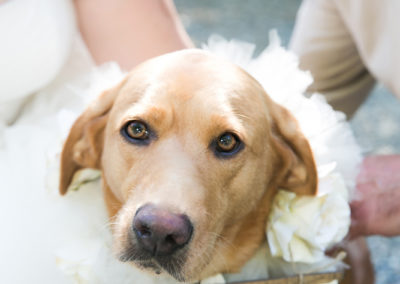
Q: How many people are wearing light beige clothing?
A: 1